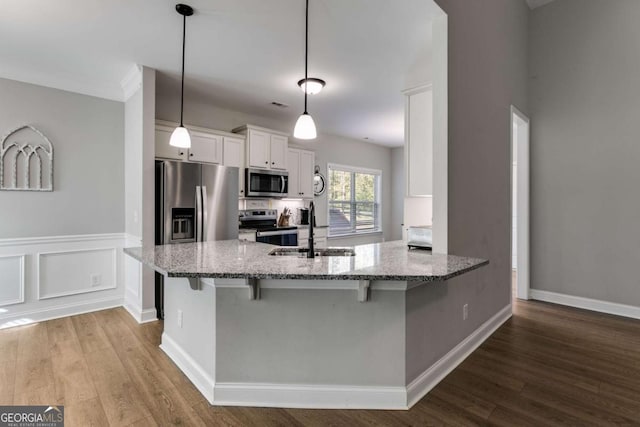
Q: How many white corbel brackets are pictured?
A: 3